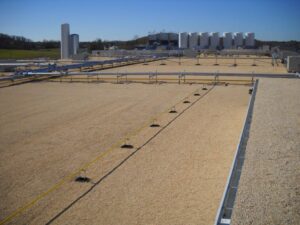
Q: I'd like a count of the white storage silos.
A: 9